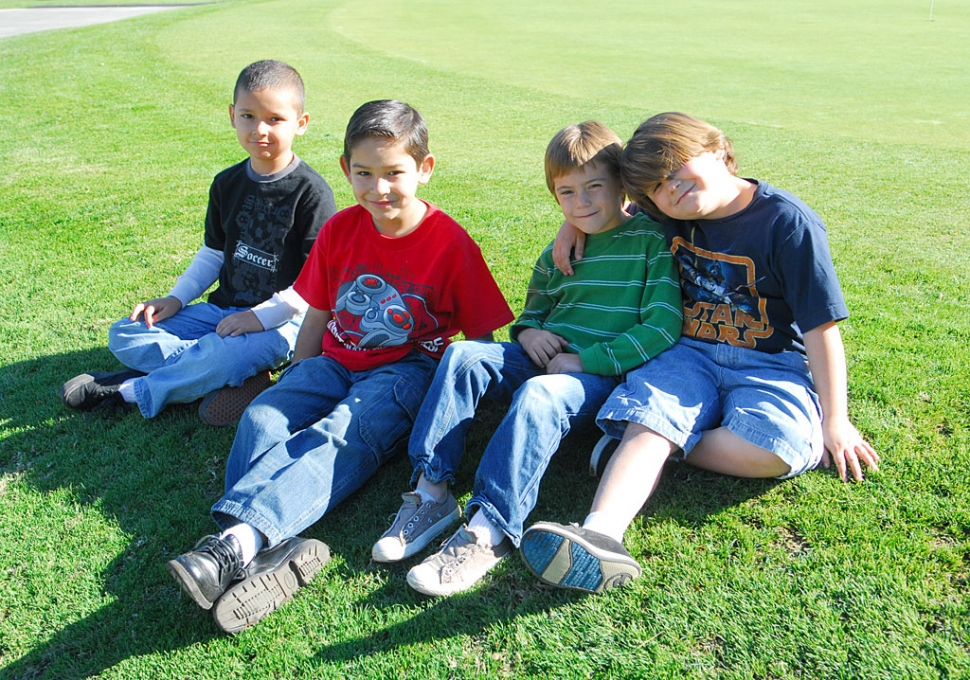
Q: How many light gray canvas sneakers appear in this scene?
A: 2